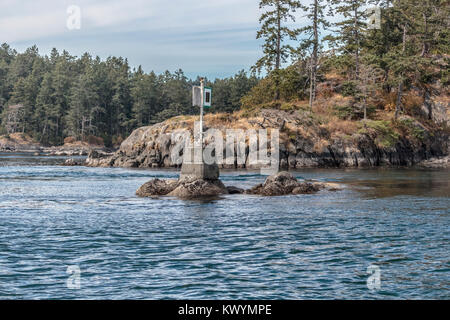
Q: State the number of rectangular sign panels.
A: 2